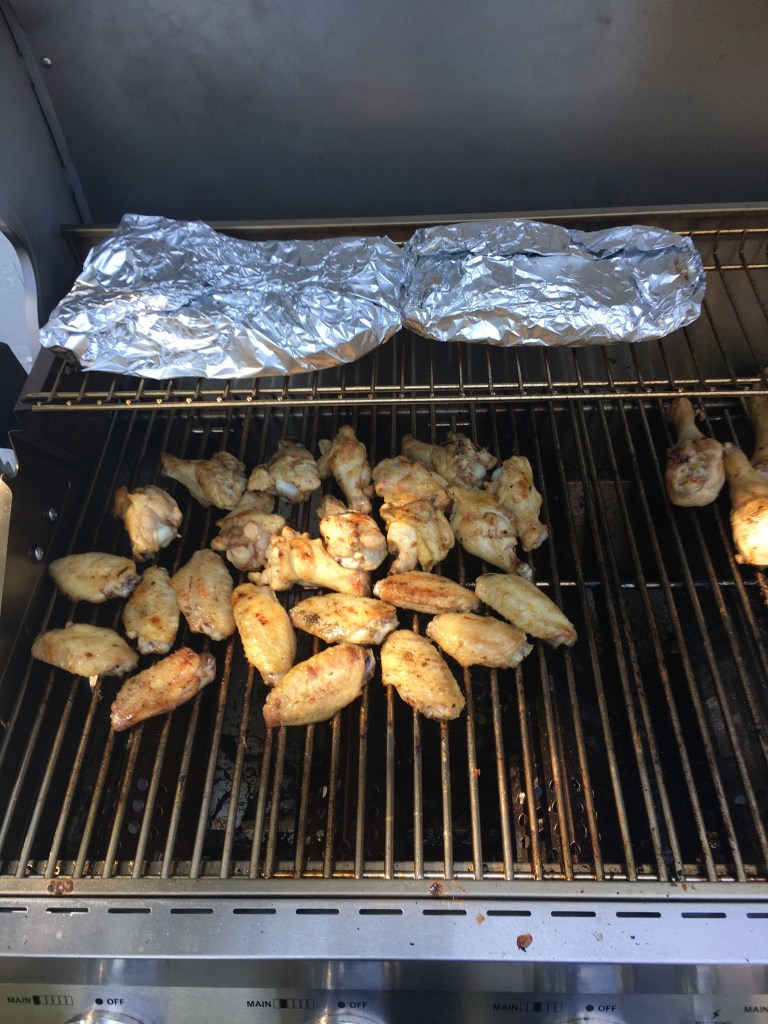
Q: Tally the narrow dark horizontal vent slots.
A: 13